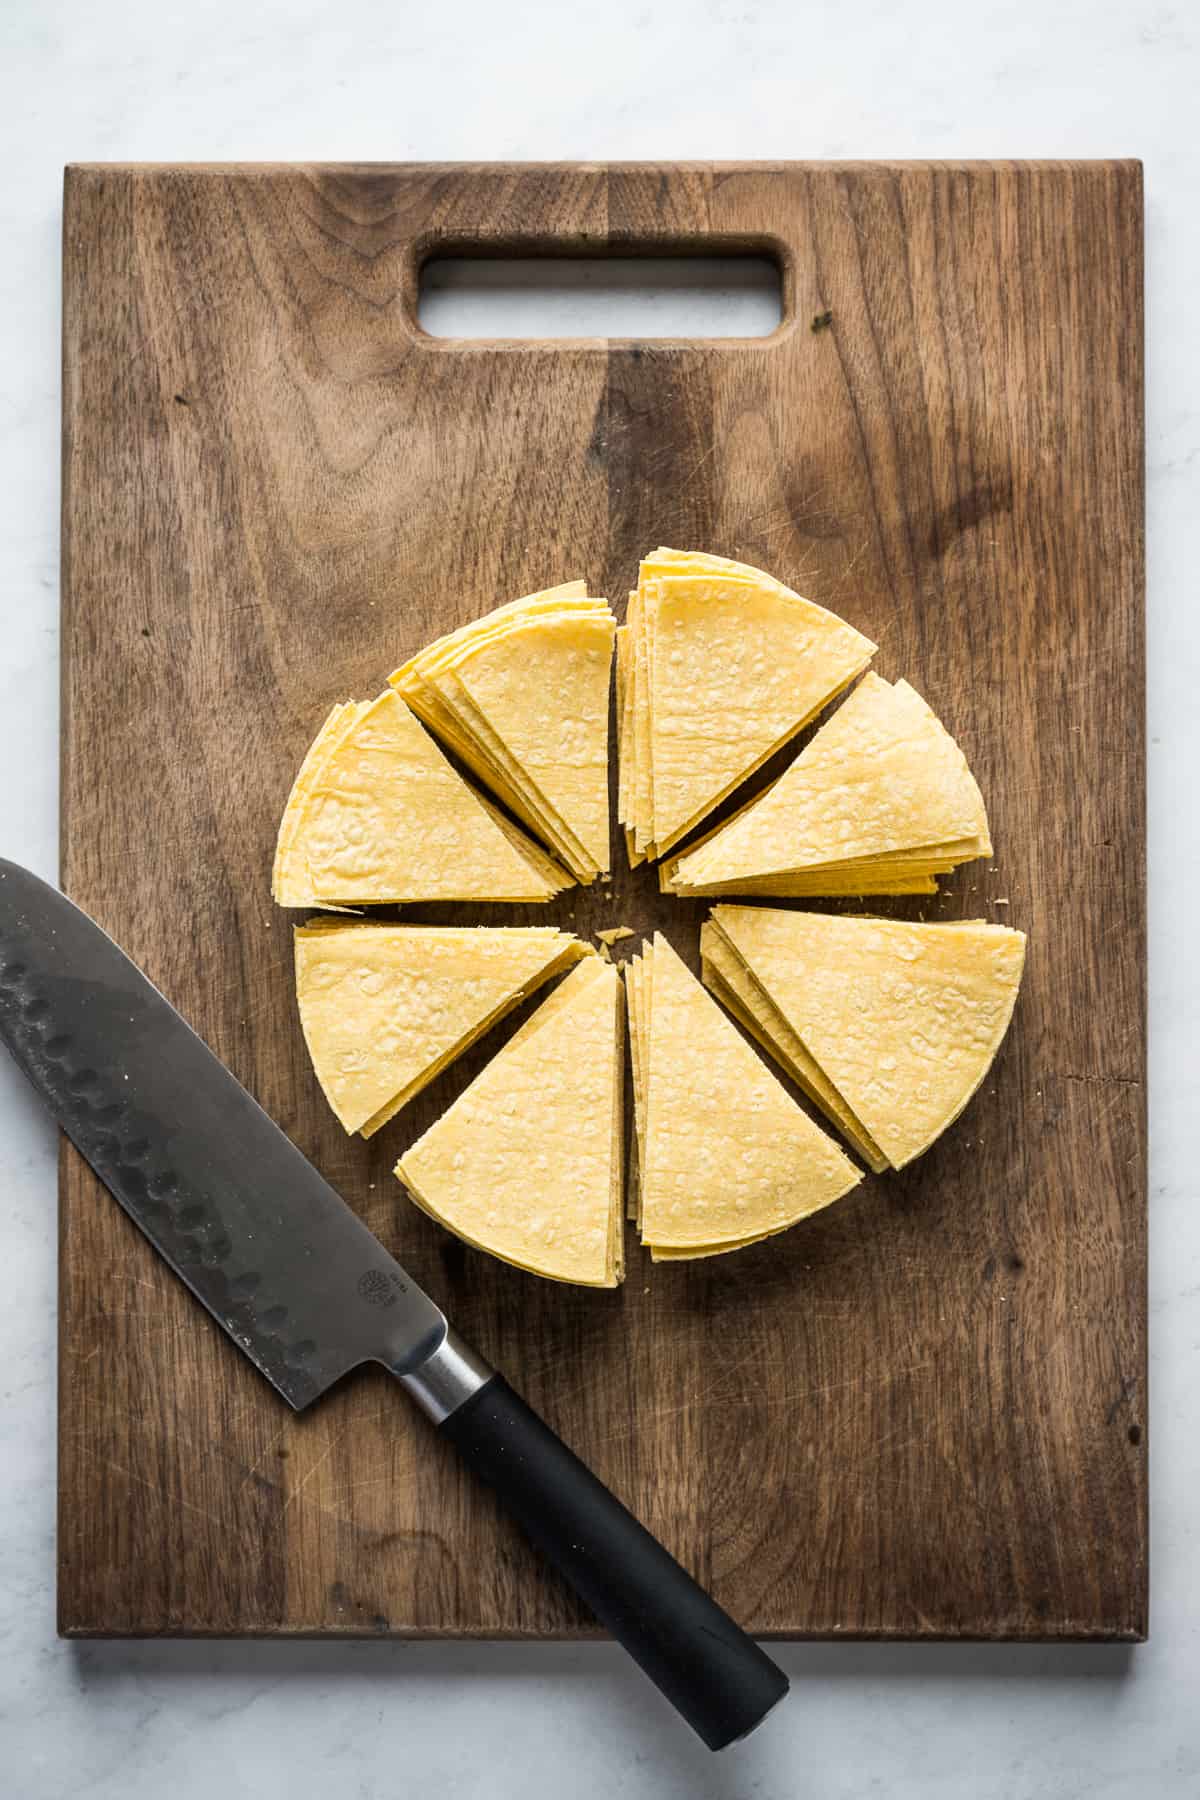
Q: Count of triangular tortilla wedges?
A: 8